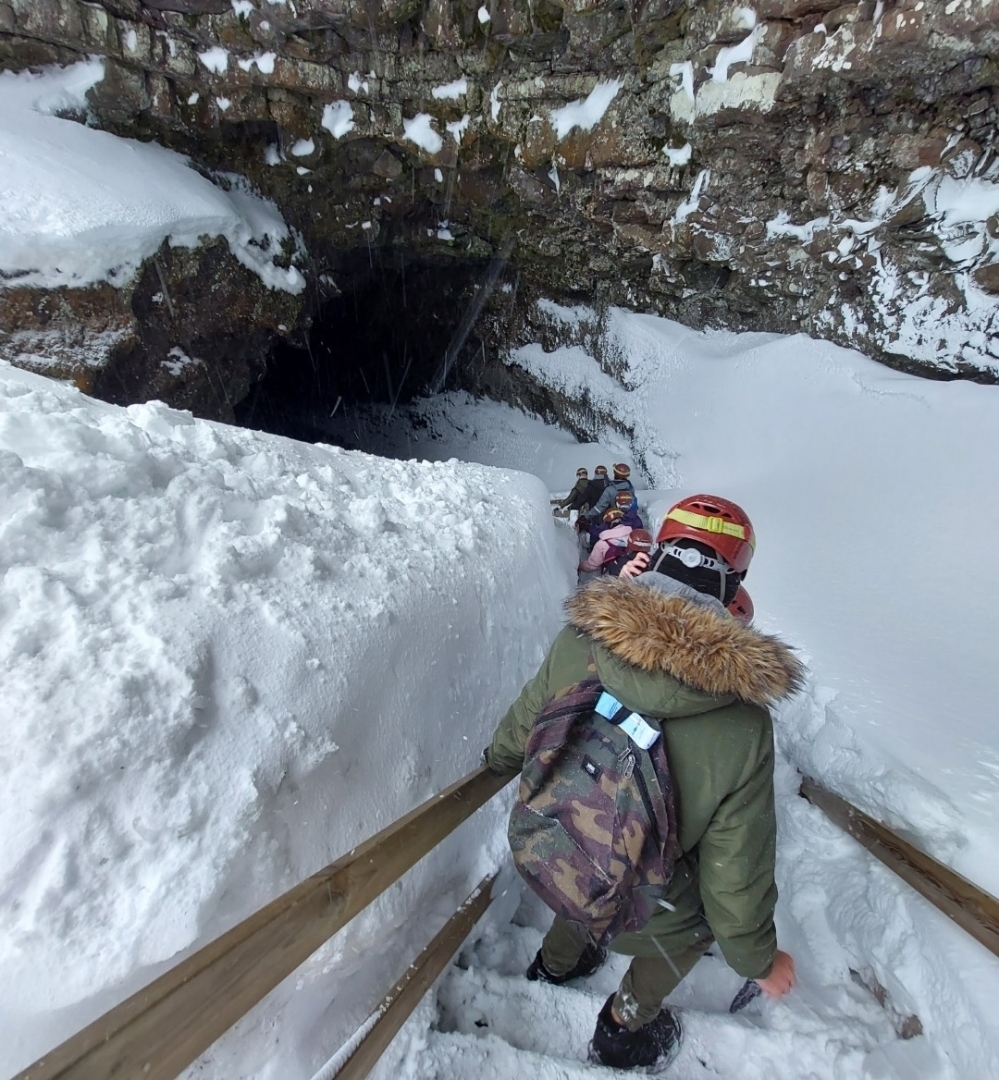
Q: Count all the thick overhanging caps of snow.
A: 1